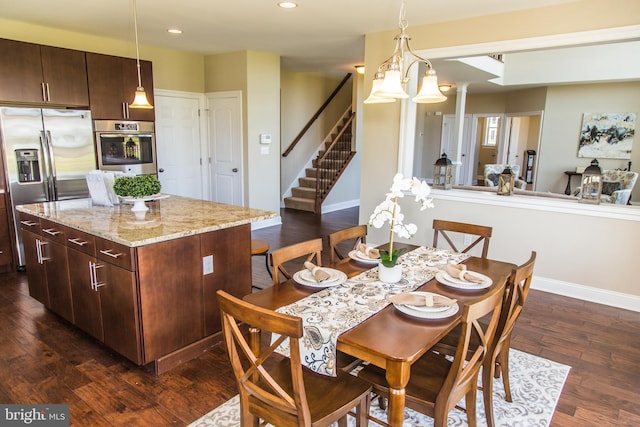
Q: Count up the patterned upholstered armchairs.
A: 2